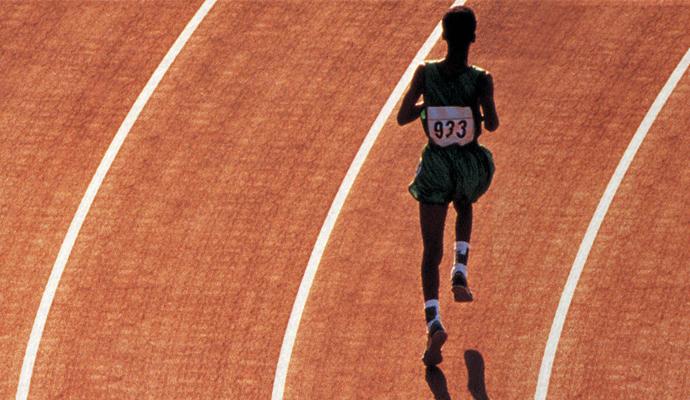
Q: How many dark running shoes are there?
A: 2